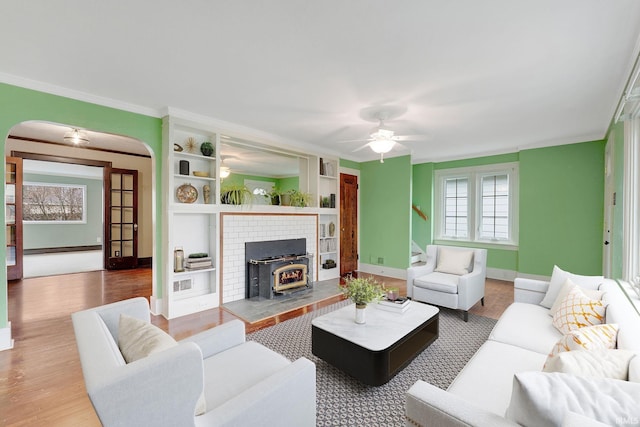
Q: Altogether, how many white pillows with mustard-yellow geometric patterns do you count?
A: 2